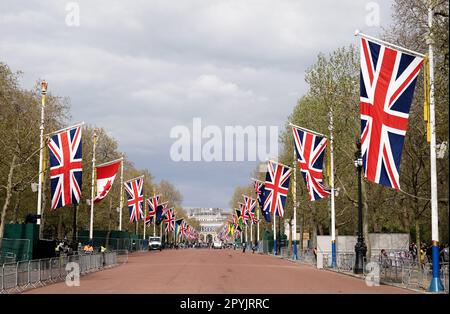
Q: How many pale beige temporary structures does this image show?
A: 1